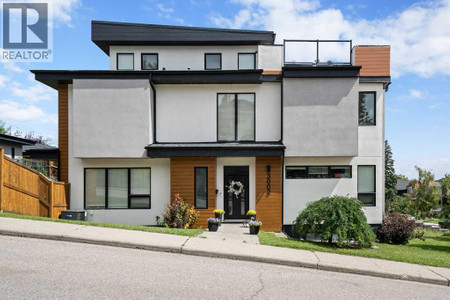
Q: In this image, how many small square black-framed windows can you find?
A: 4